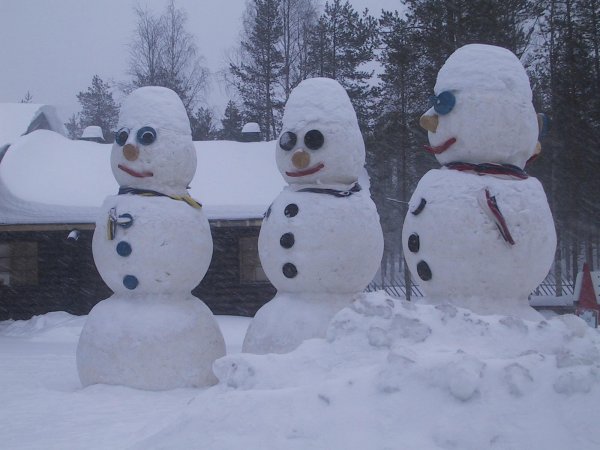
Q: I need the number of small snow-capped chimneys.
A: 2